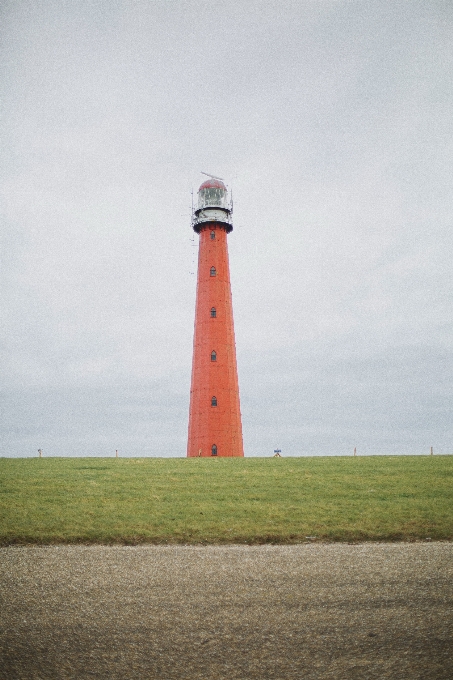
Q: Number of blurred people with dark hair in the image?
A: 0